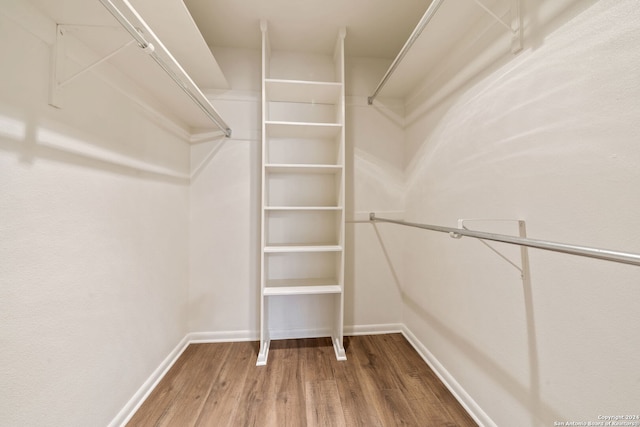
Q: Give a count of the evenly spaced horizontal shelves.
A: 6